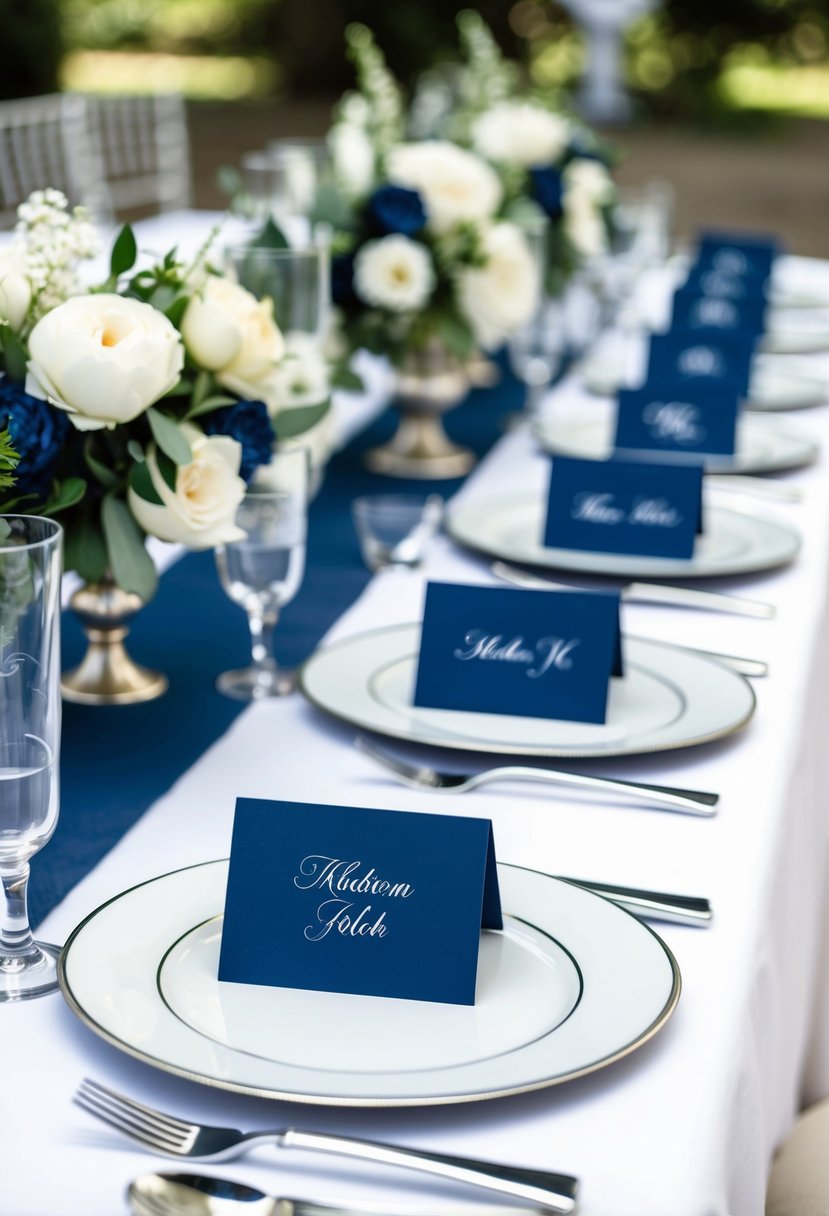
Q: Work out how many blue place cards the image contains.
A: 8